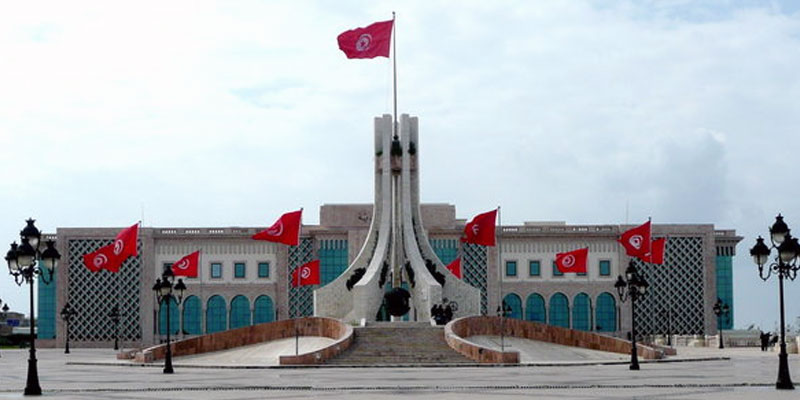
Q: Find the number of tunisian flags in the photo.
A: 11